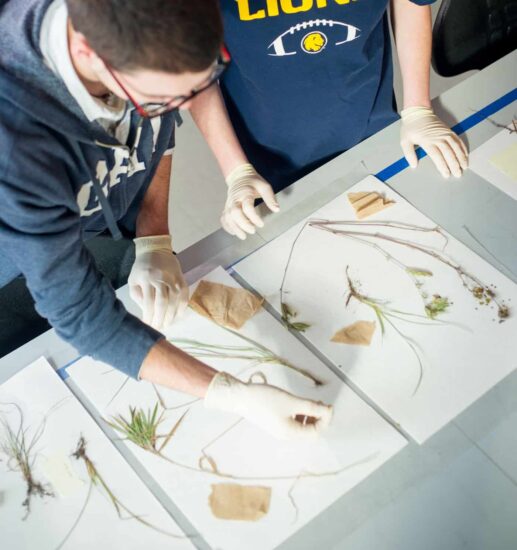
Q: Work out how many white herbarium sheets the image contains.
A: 4